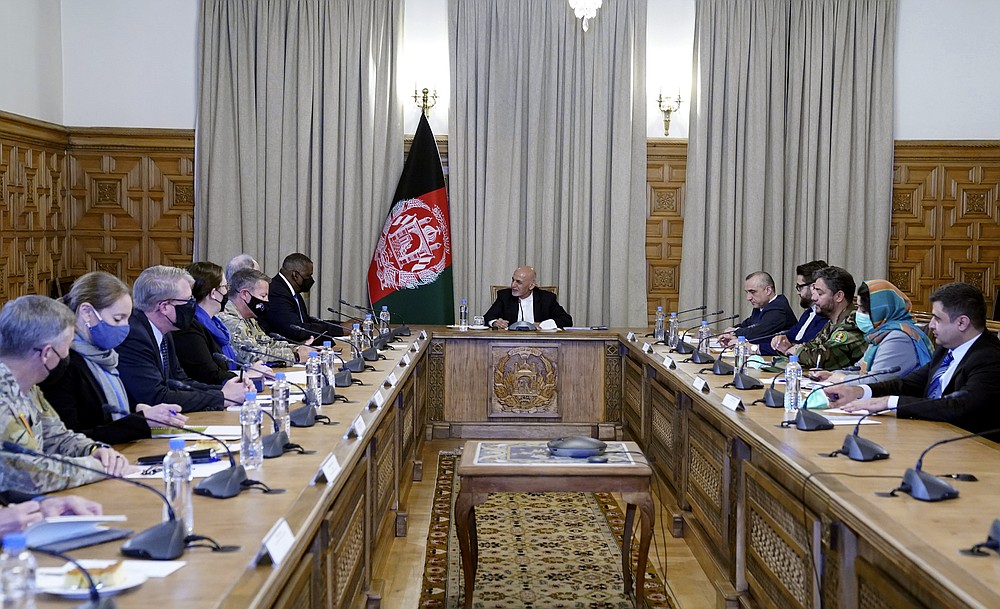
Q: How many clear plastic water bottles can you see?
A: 15